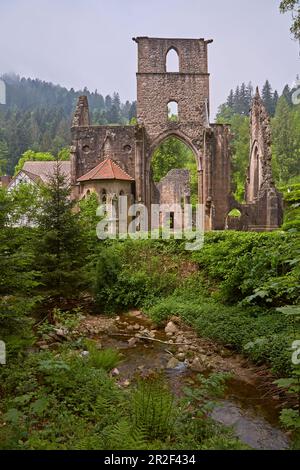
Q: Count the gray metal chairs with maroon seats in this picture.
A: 0